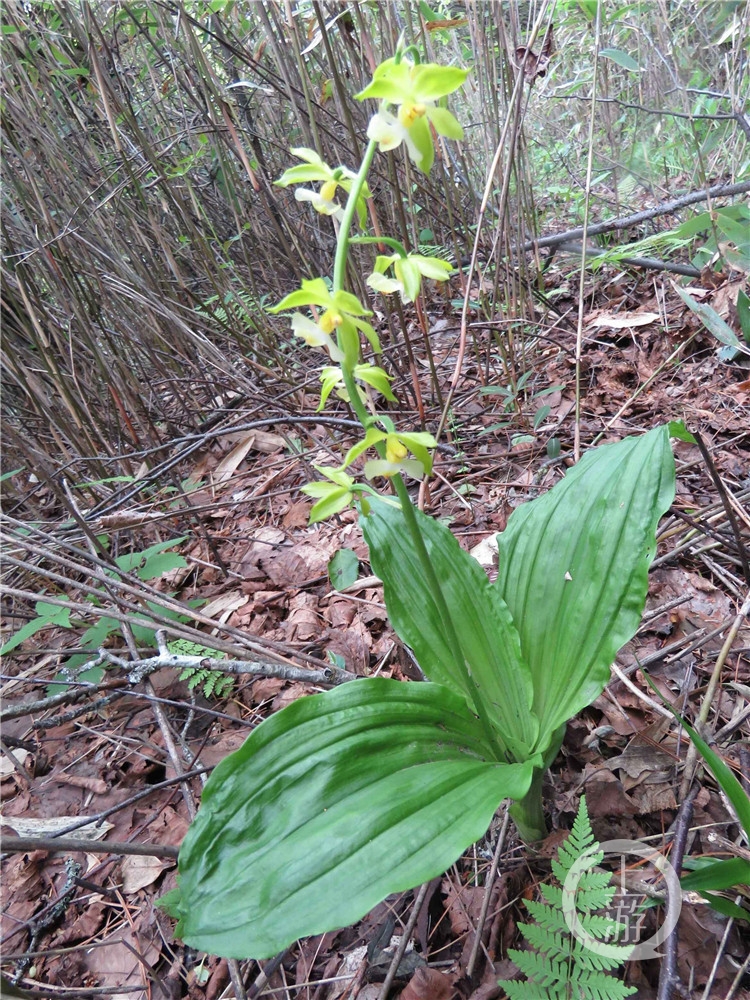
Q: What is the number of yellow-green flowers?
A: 7